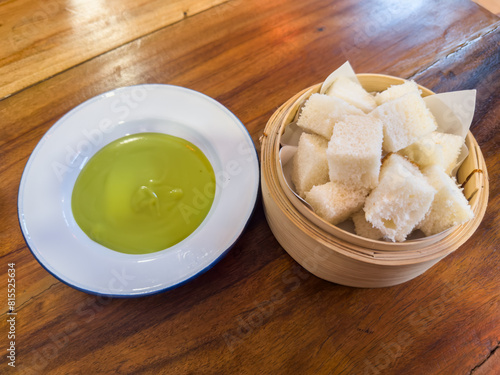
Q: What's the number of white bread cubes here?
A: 11